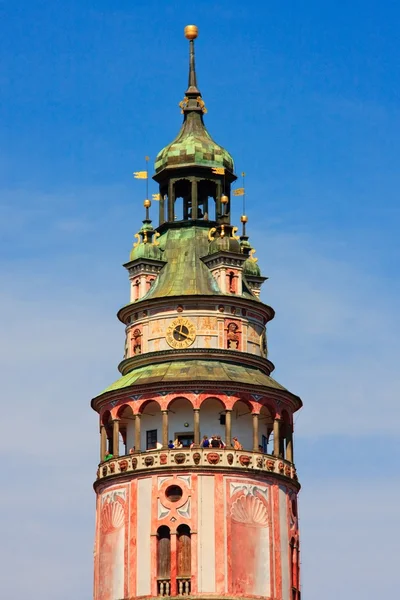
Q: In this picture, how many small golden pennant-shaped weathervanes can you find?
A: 4